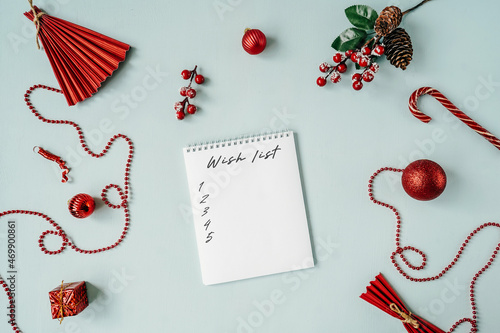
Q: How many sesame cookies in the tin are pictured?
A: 0